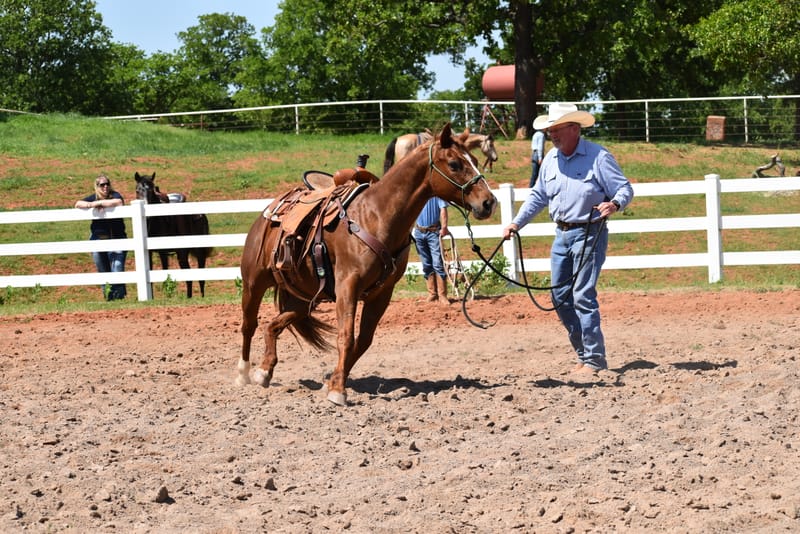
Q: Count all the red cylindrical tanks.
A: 1